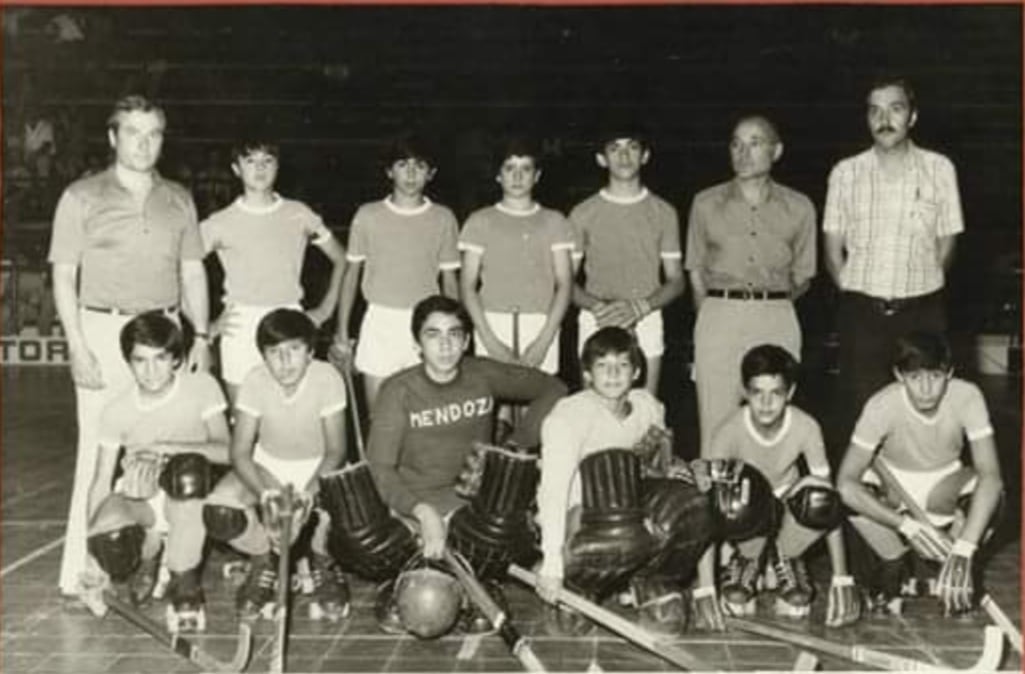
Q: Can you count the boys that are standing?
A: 4